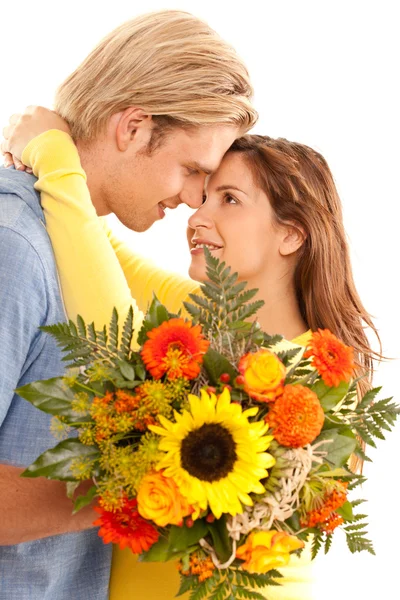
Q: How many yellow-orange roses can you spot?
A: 3